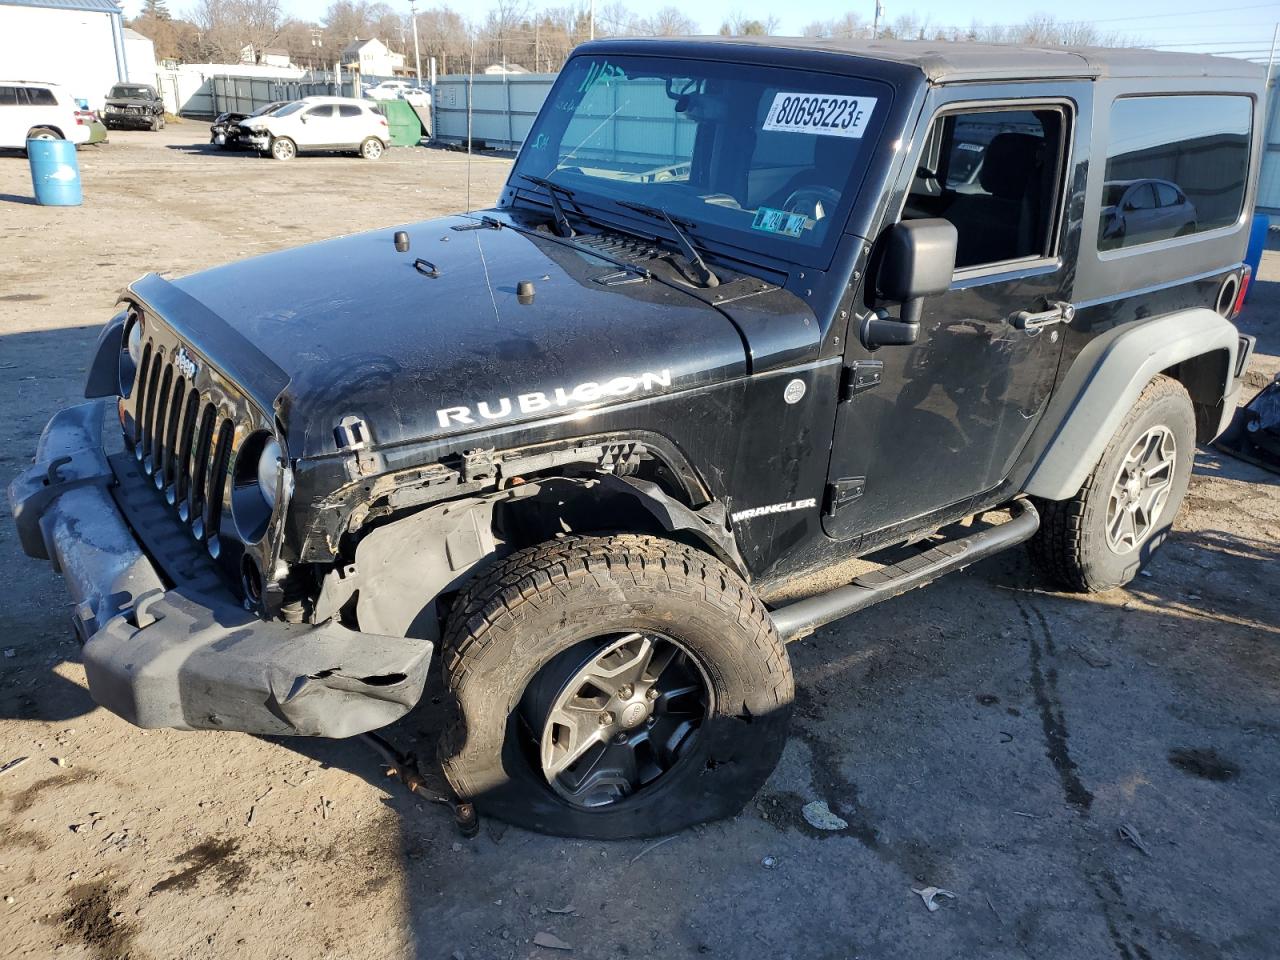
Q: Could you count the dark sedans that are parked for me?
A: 1